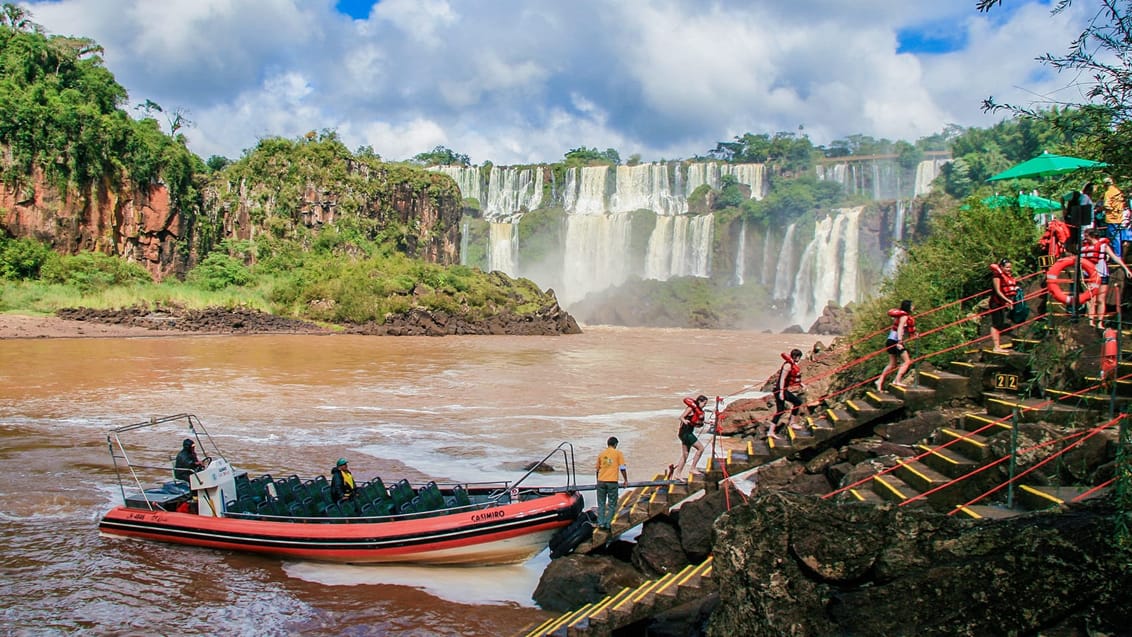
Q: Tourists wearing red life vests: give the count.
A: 5